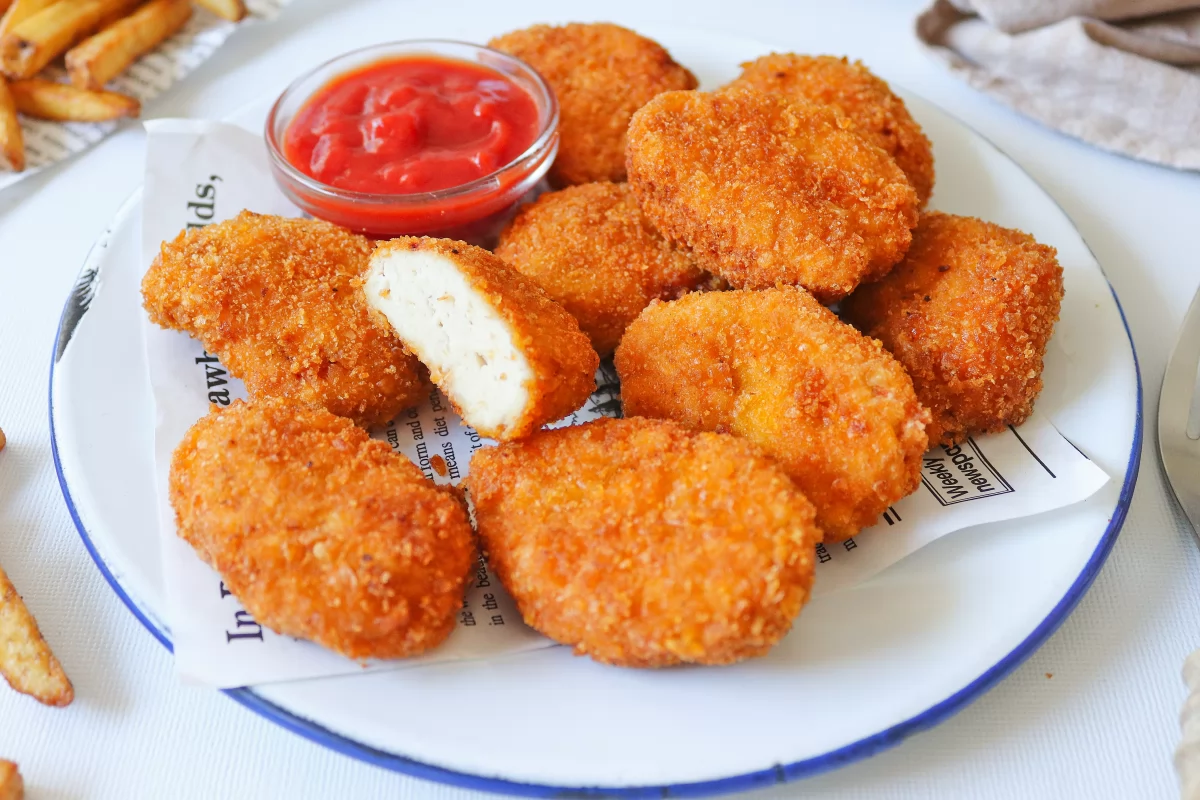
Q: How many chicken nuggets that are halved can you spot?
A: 1